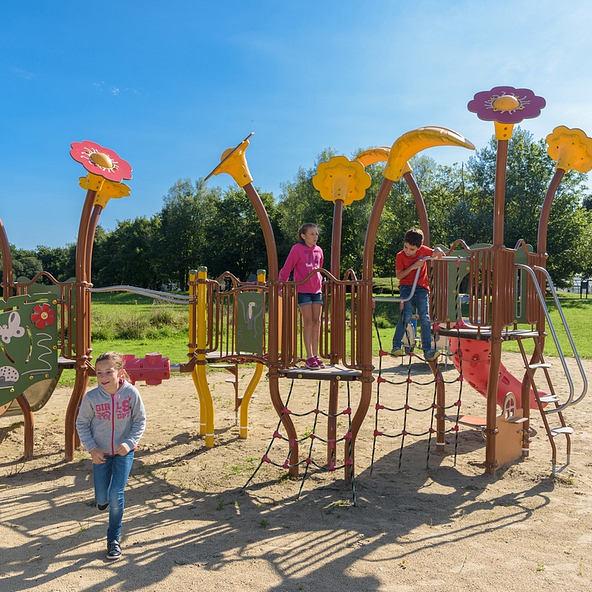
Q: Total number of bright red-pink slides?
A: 1